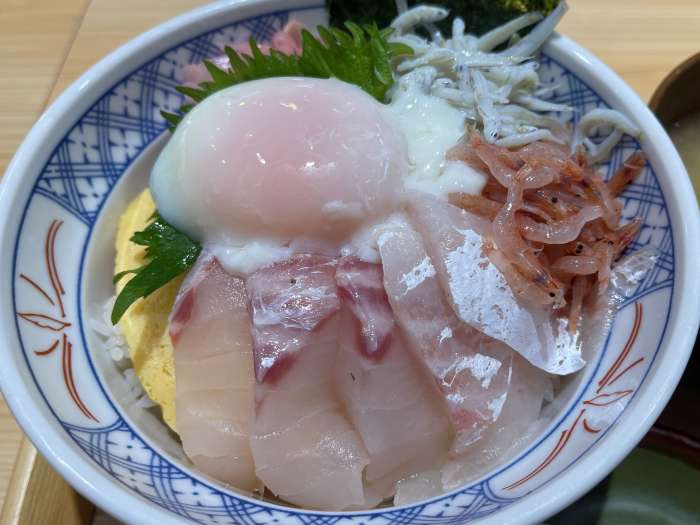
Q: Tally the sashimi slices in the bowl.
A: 5